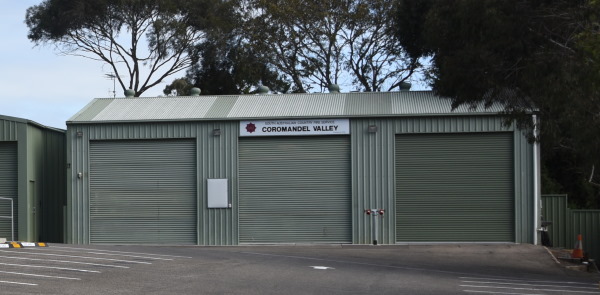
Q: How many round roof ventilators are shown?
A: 5